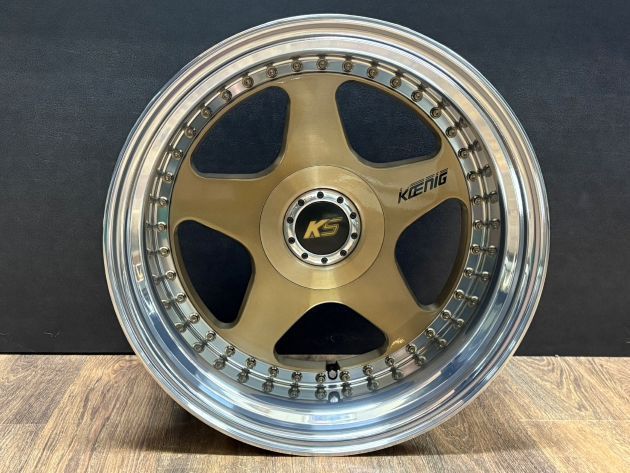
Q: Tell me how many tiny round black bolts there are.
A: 10